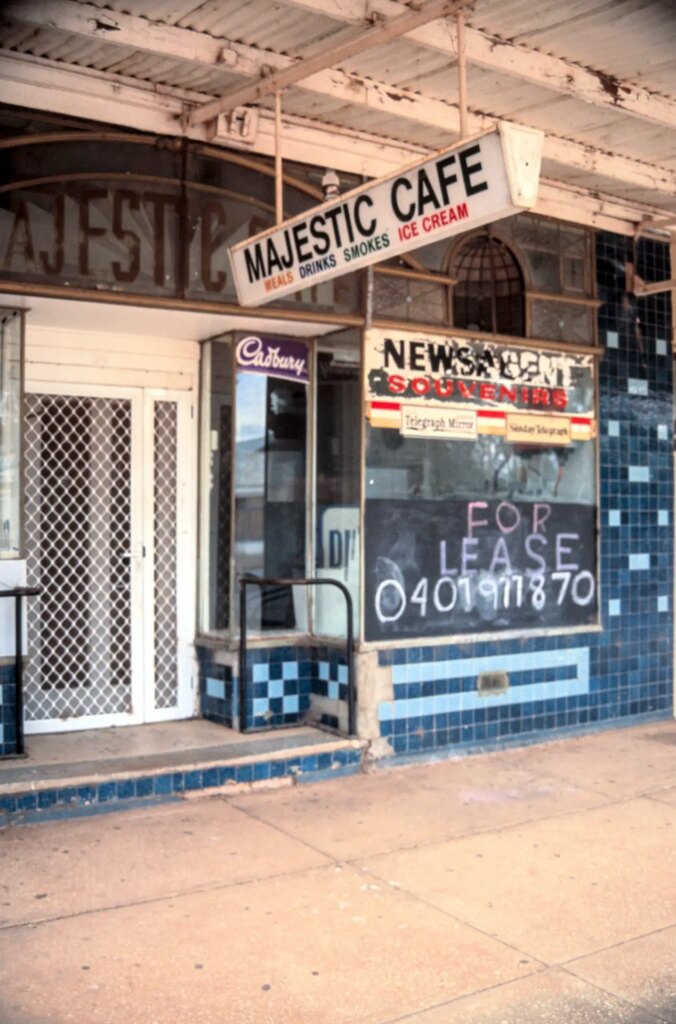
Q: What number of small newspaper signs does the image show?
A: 2